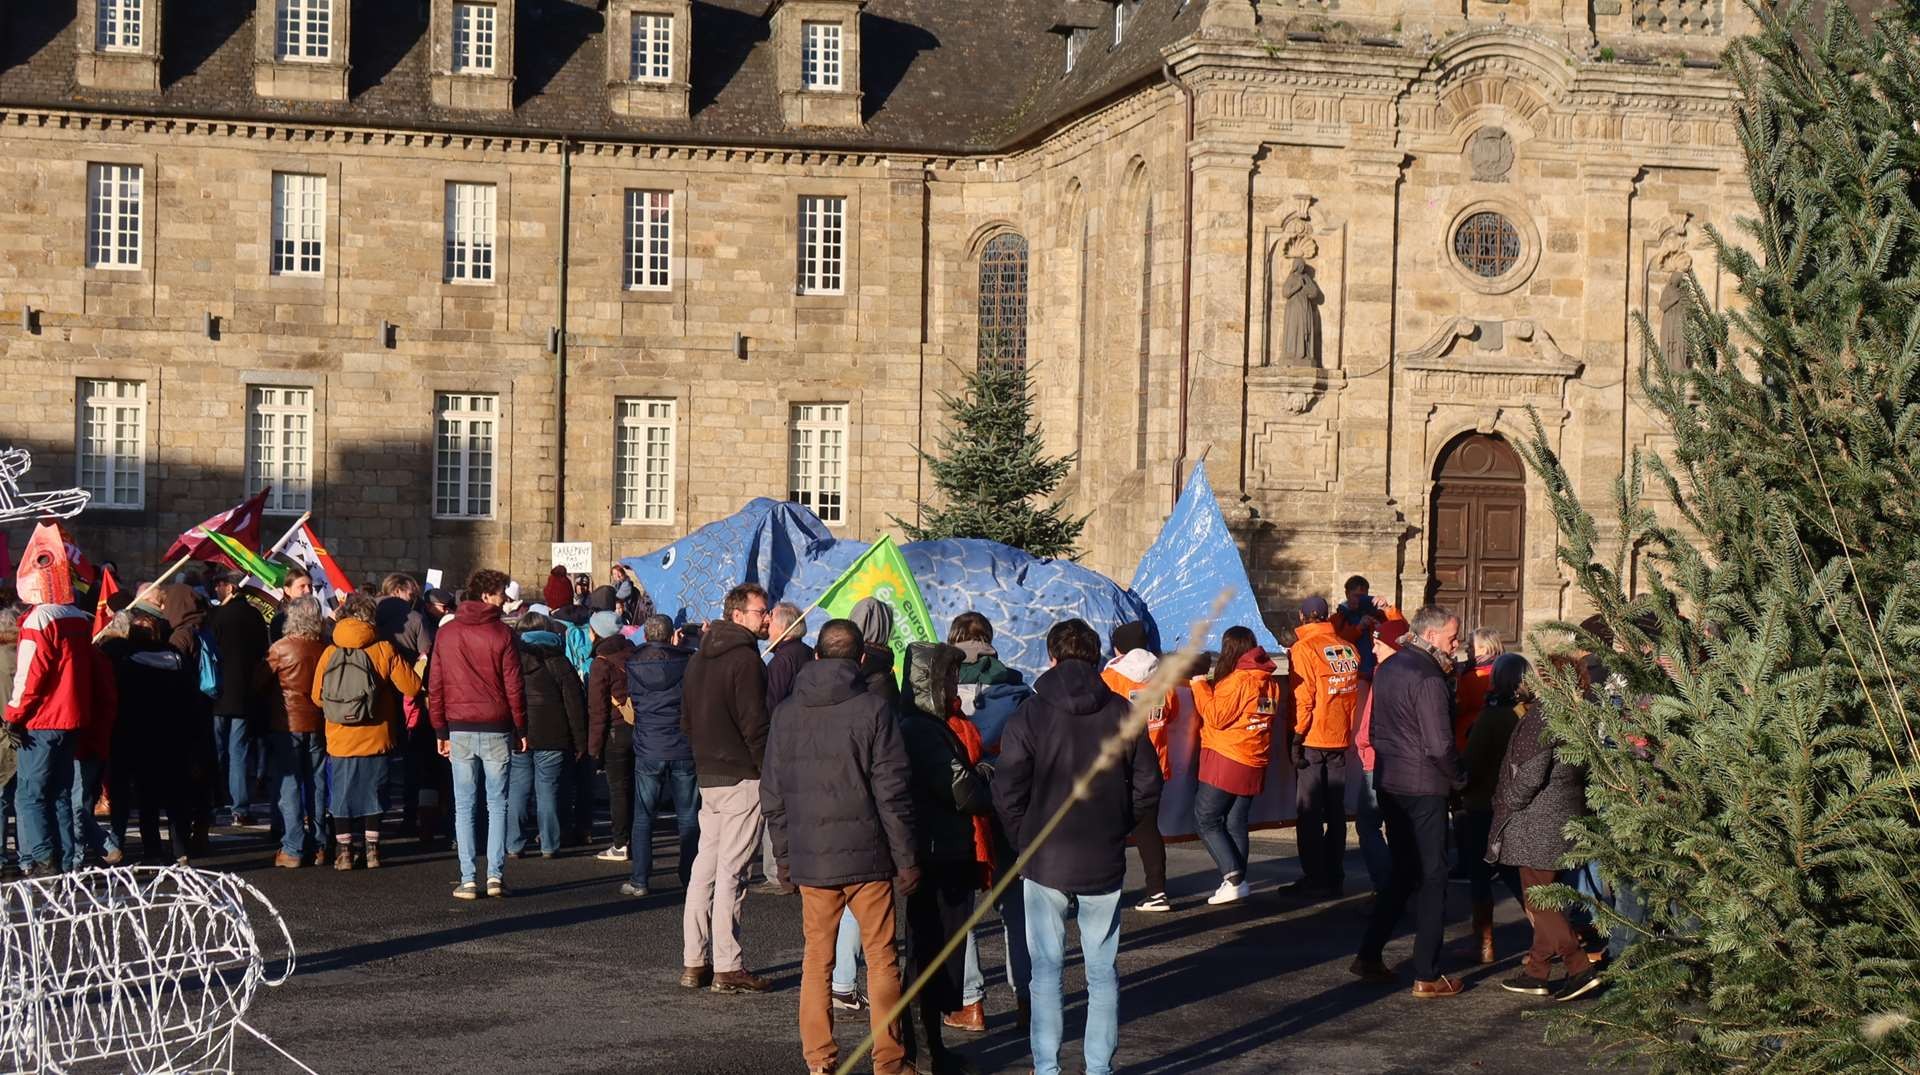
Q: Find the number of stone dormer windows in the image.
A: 5